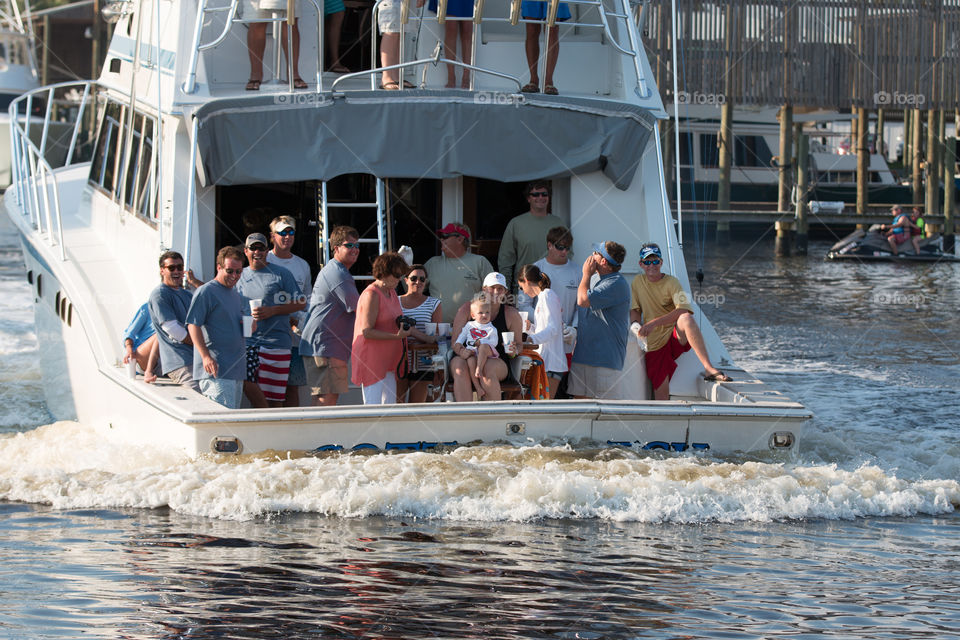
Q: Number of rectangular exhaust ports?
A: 2